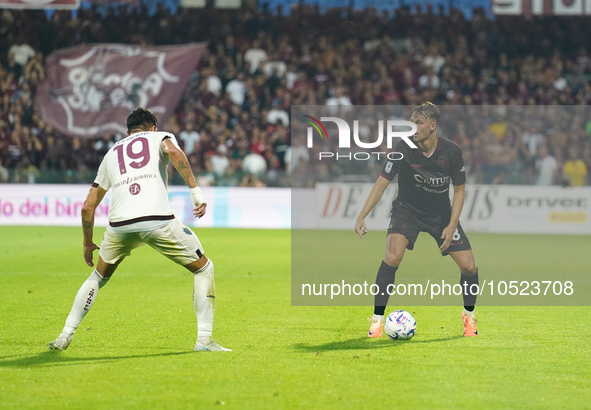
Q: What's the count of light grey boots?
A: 2